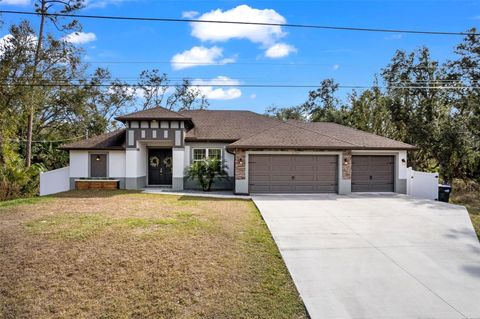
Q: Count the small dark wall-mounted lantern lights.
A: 4